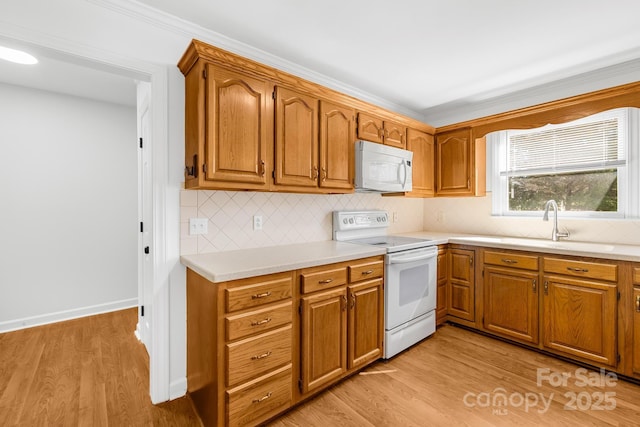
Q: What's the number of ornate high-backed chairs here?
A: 0